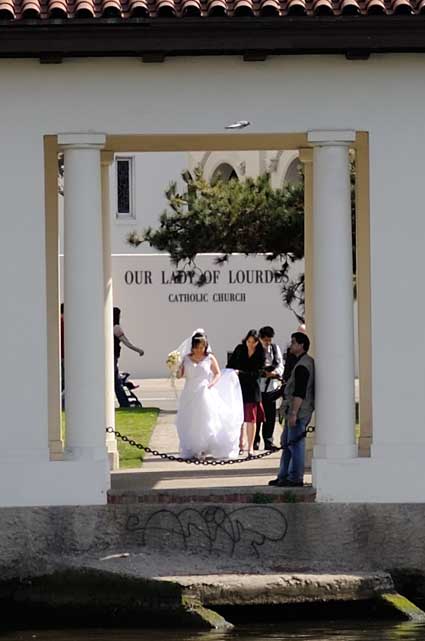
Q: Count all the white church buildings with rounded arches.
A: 1